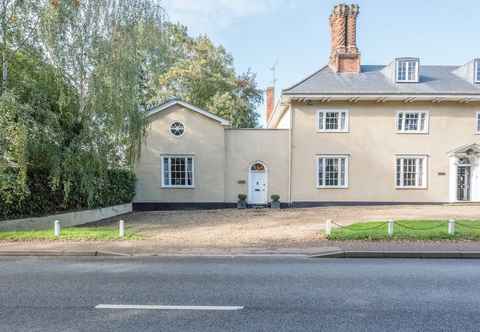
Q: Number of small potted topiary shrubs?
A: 2